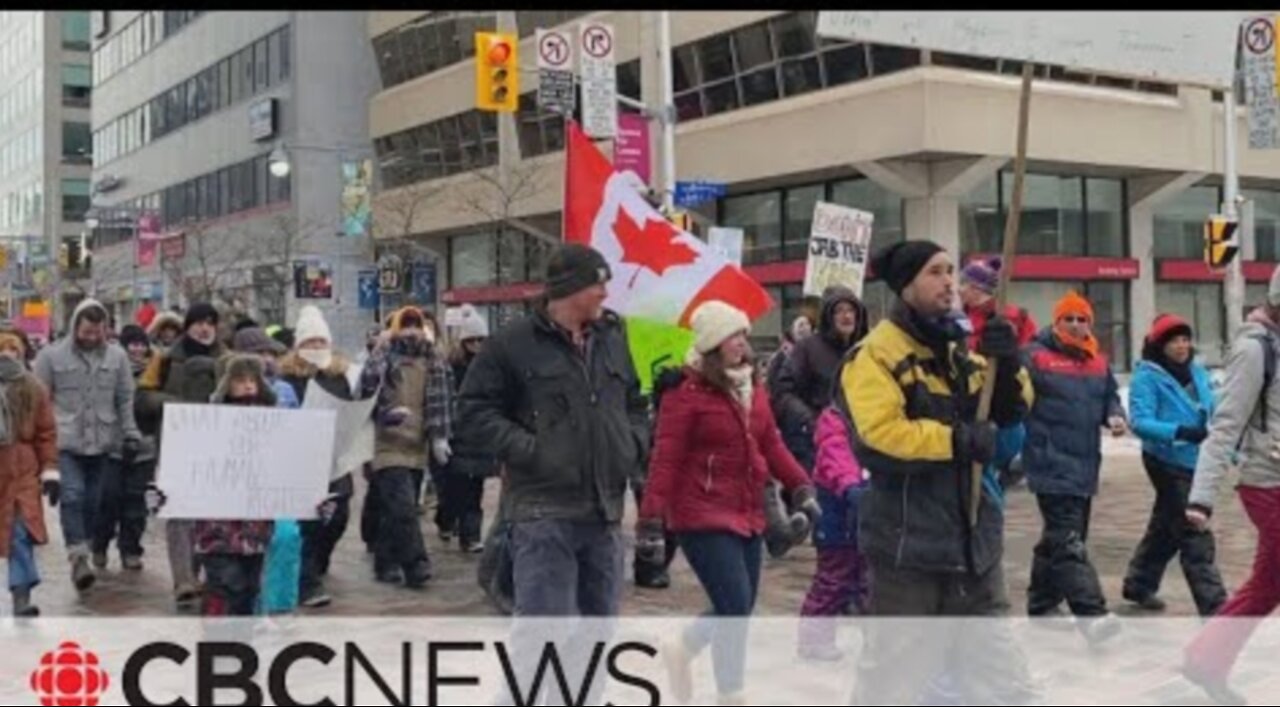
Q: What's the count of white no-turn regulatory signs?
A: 3